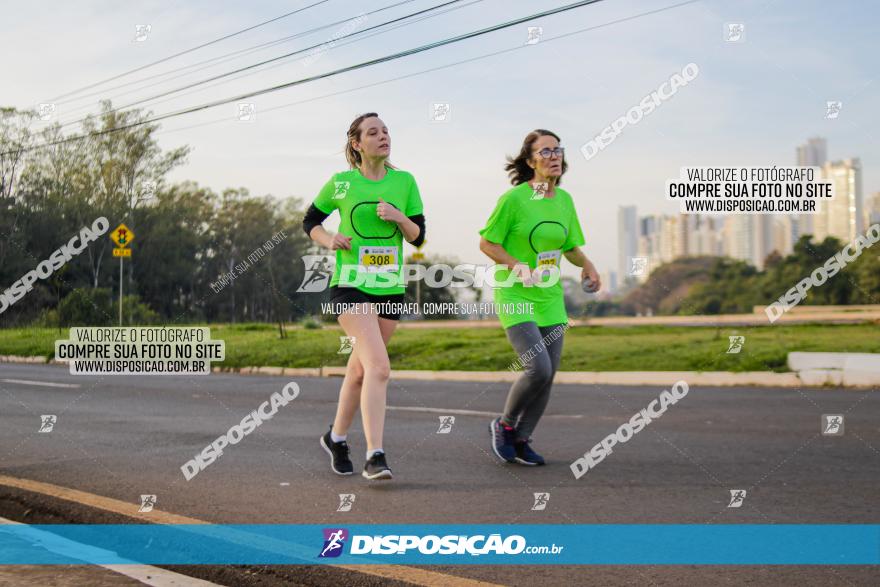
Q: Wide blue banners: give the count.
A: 1